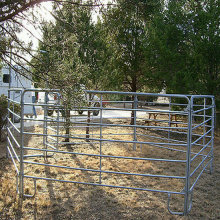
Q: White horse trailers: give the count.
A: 1